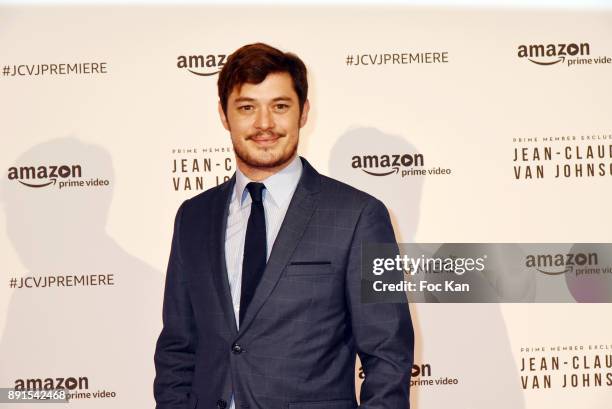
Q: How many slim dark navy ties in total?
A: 1